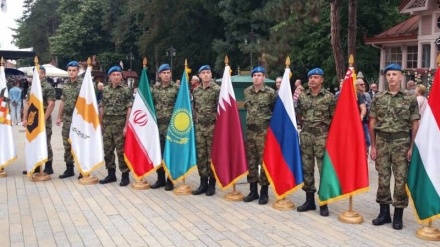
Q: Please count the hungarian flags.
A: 1